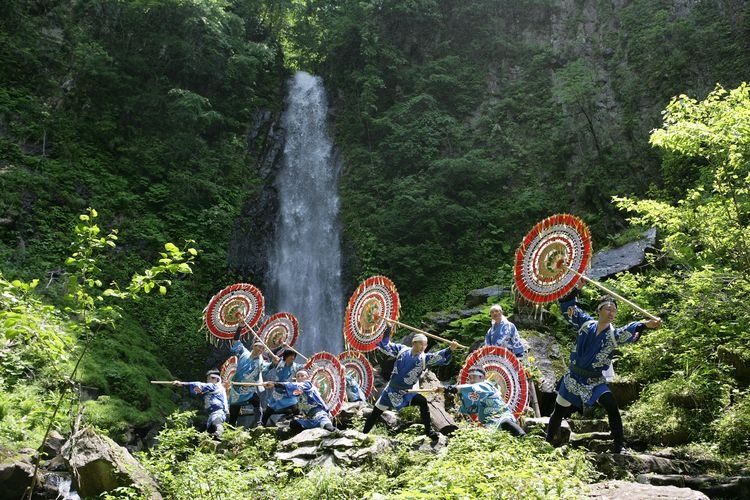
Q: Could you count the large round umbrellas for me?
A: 8